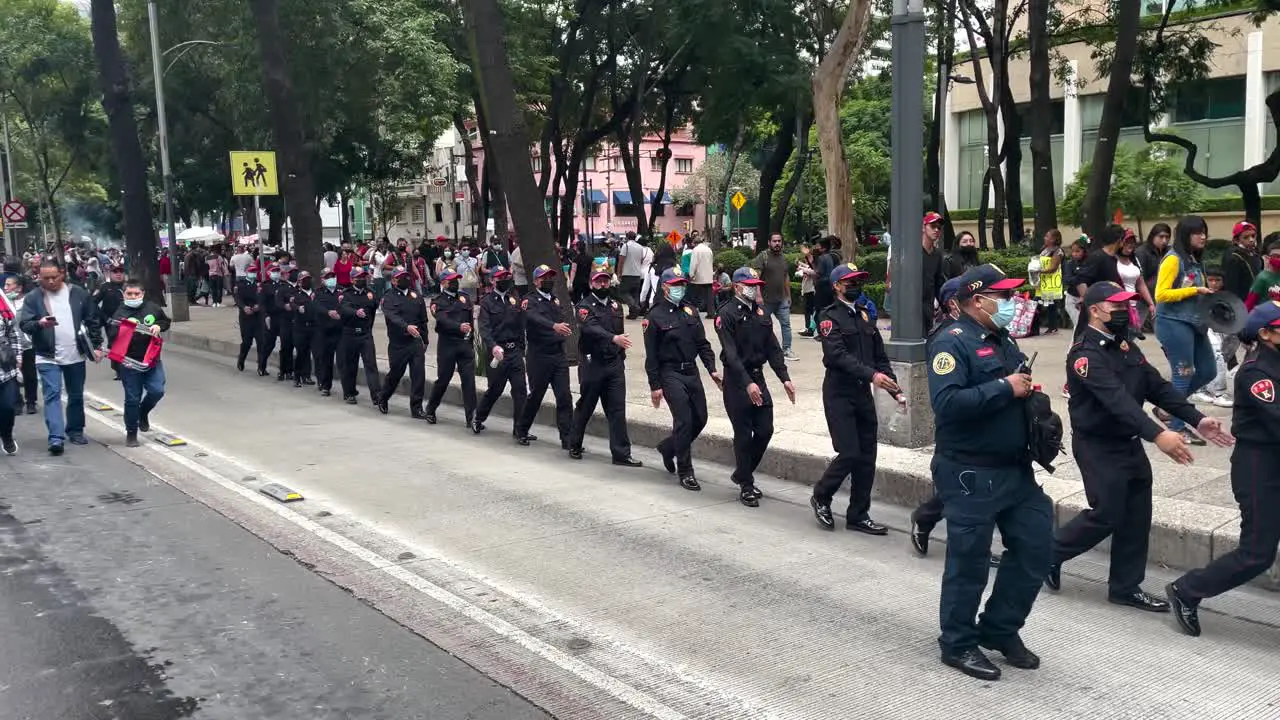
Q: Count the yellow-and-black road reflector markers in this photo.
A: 3